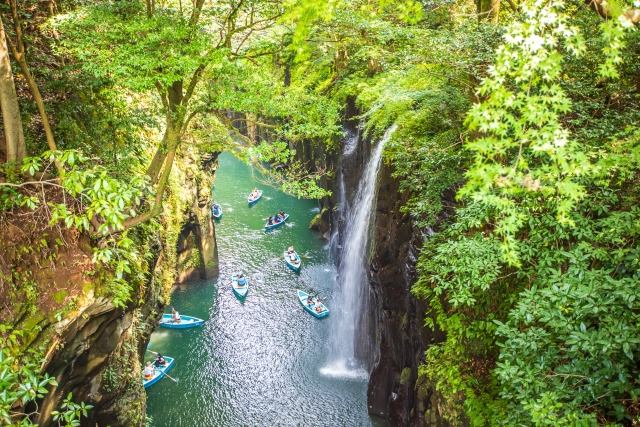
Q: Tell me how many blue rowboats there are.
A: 8